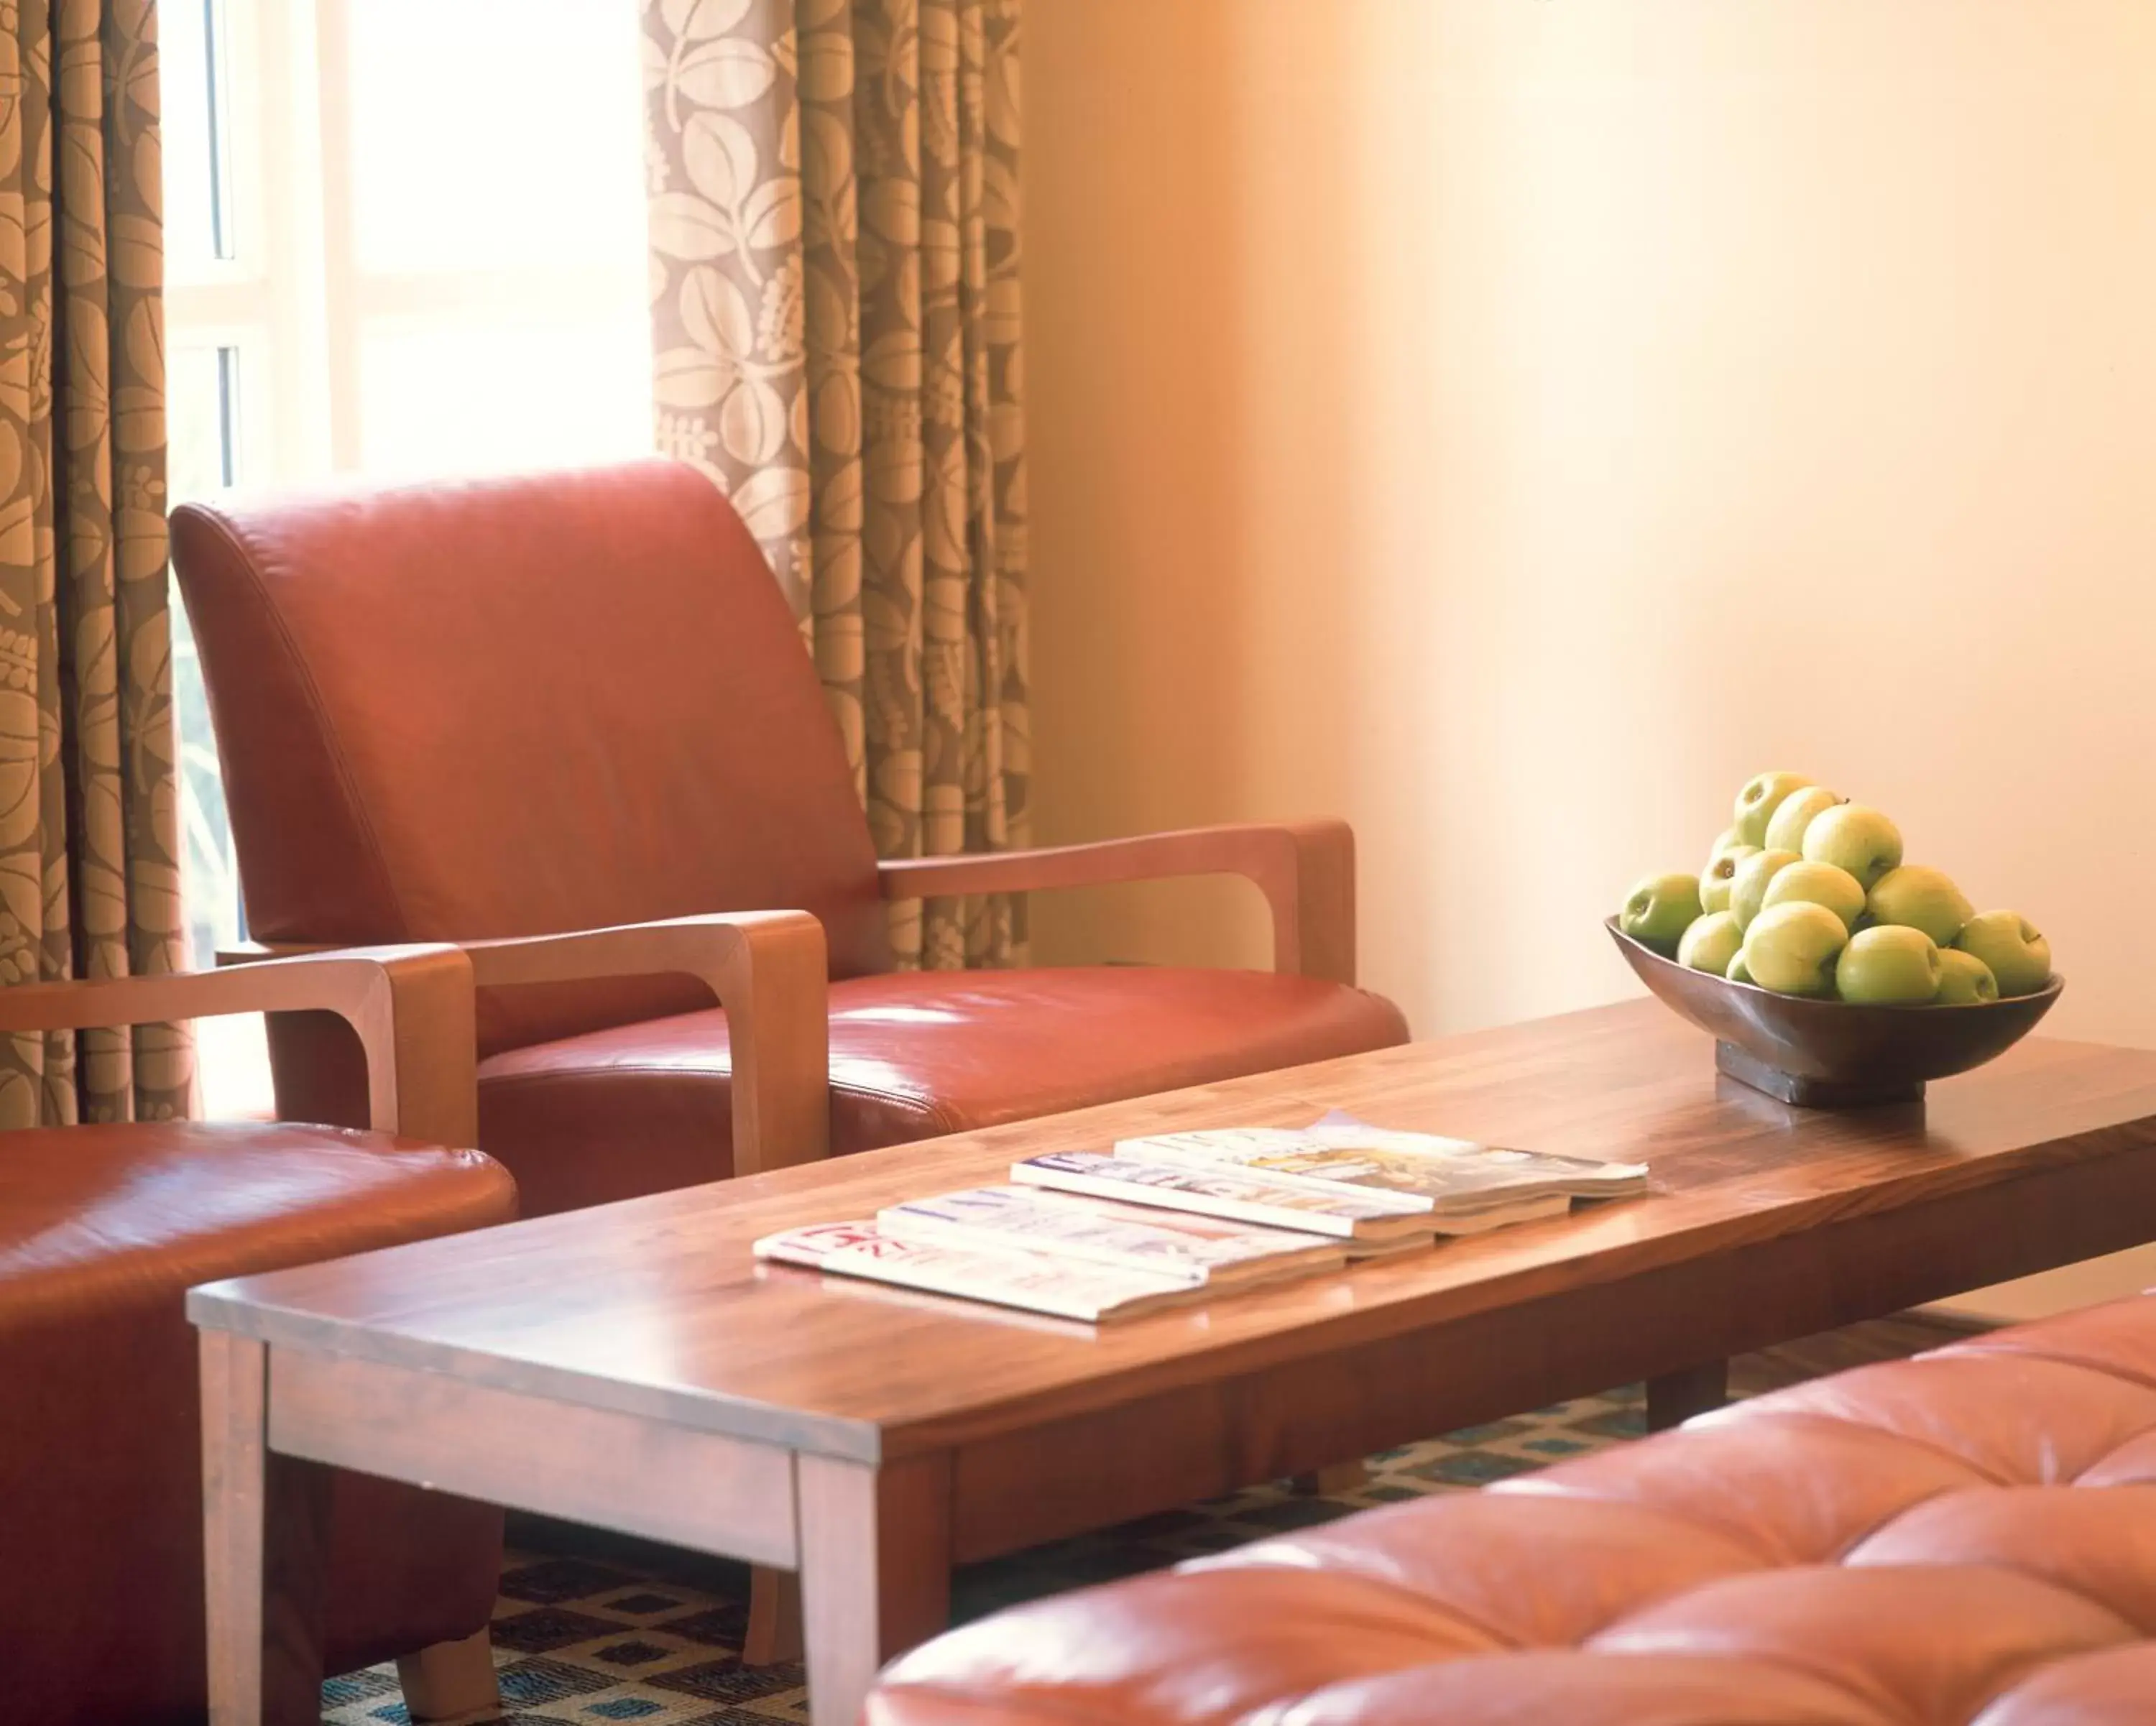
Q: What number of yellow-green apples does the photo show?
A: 15